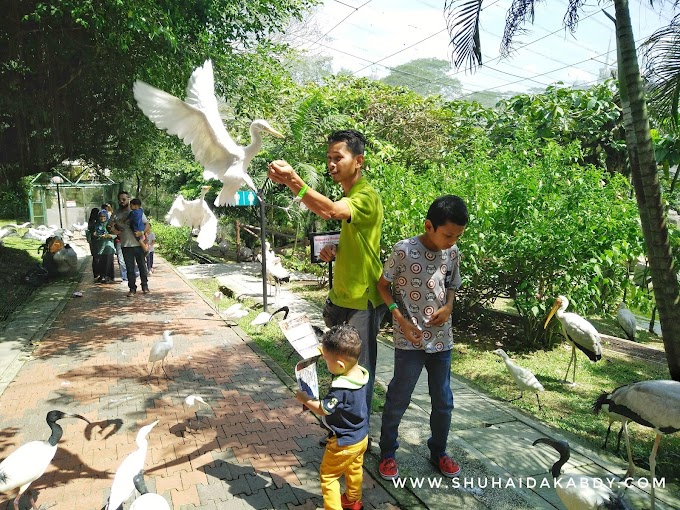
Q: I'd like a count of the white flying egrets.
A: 2